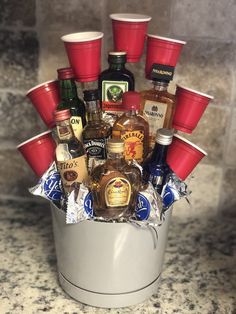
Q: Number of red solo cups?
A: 7